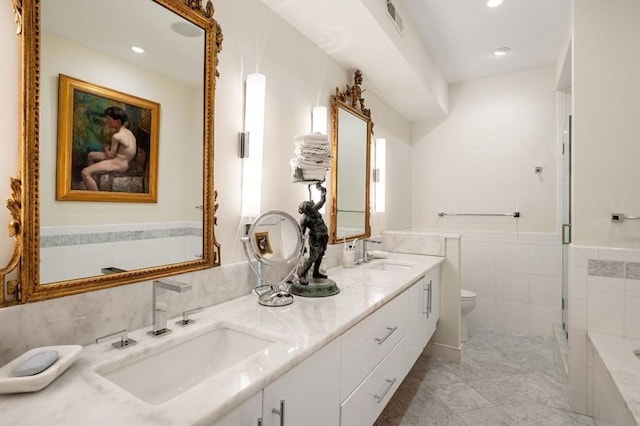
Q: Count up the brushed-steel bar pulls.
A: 6